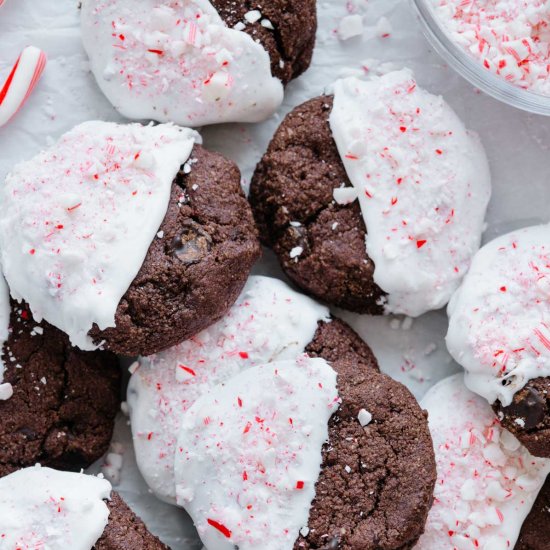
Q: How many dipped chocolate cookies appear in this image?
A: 9